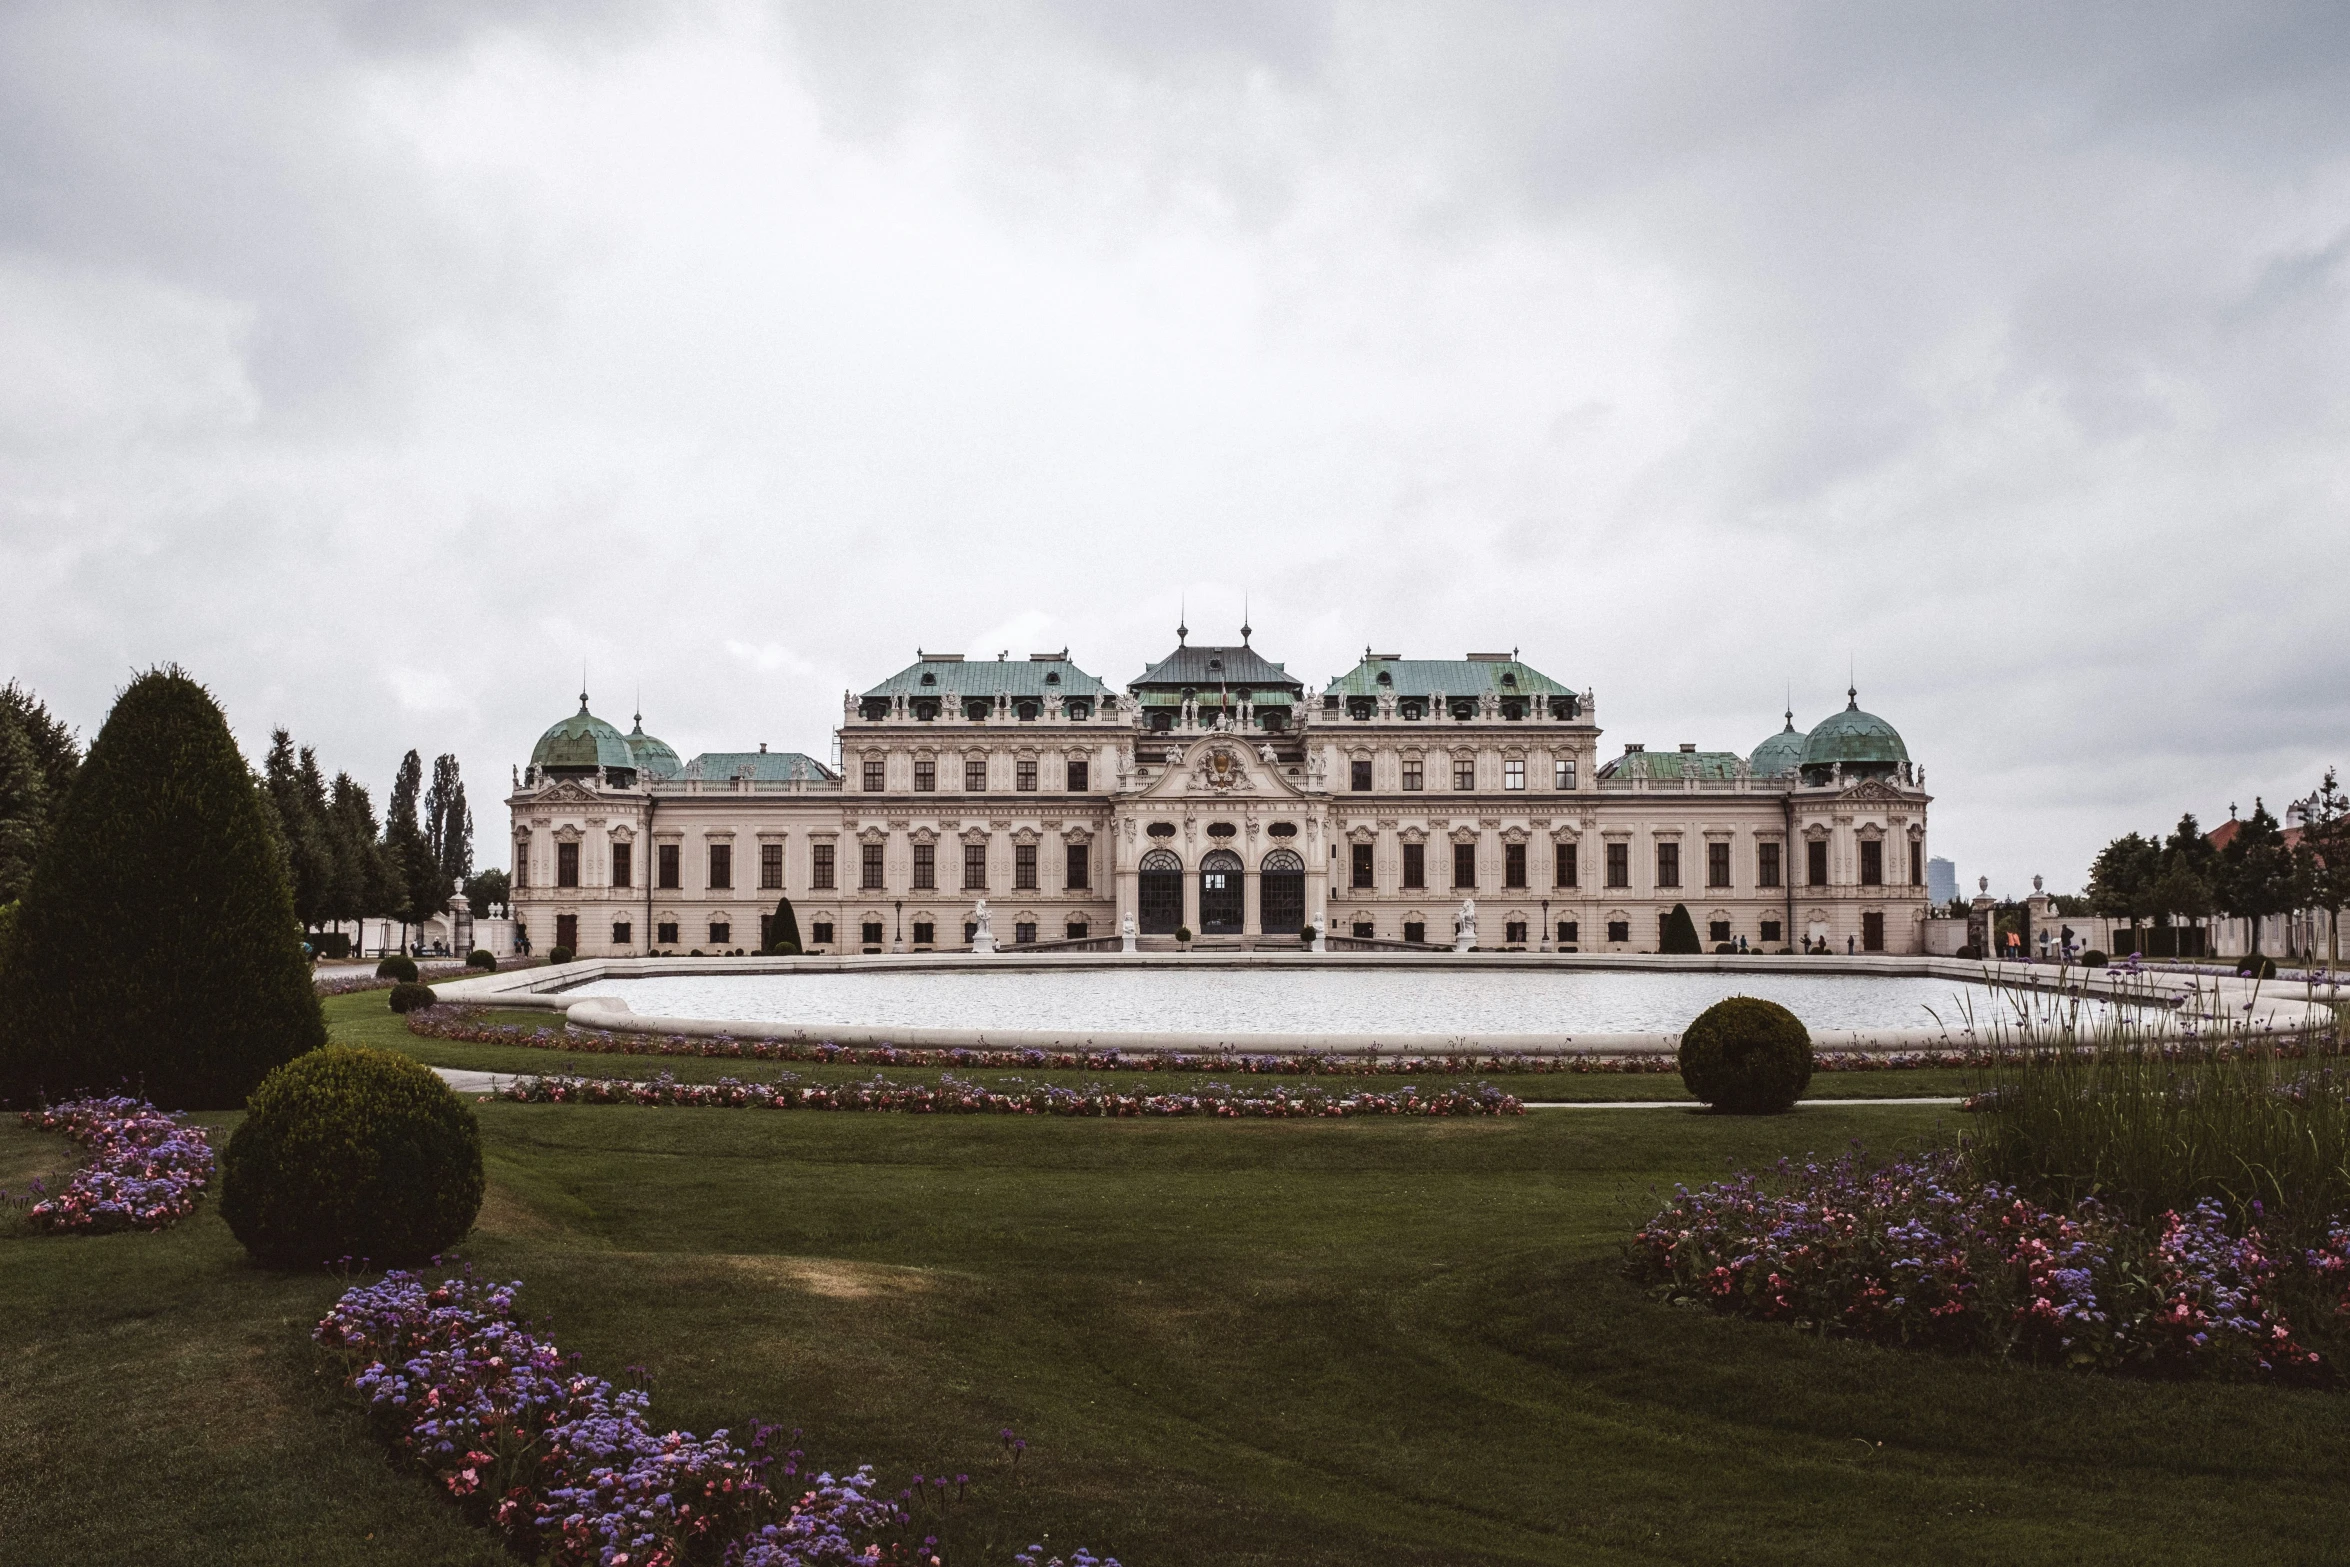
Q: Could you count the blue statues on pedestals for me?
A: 0